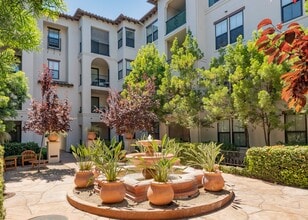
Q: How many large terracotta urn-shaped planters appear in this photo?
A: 4